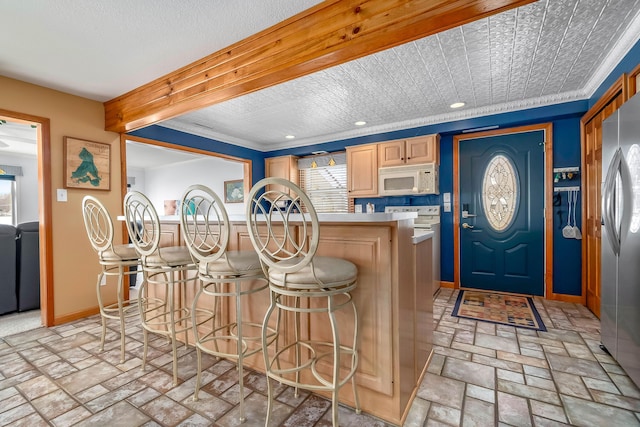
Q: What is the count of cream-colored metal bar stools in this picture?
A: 4